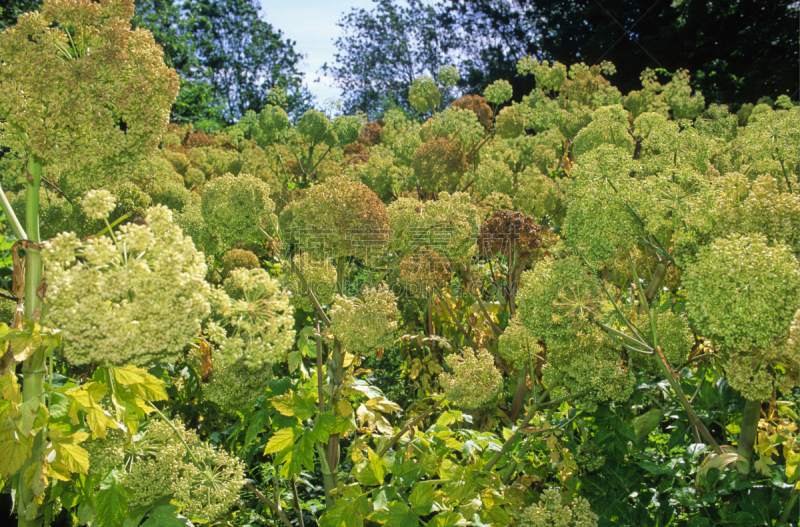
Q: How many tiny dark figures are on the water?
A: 0